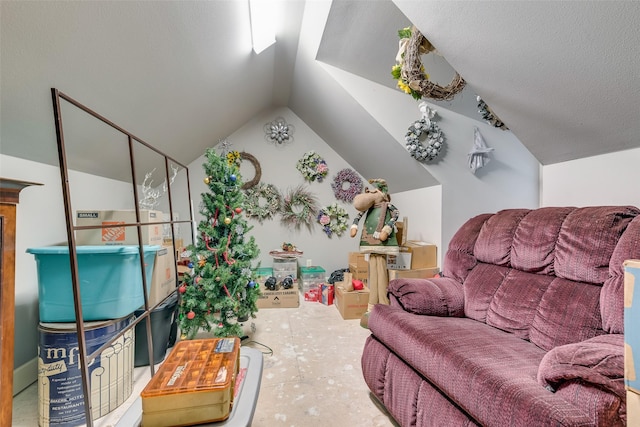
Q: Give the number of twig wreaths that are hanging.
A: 2